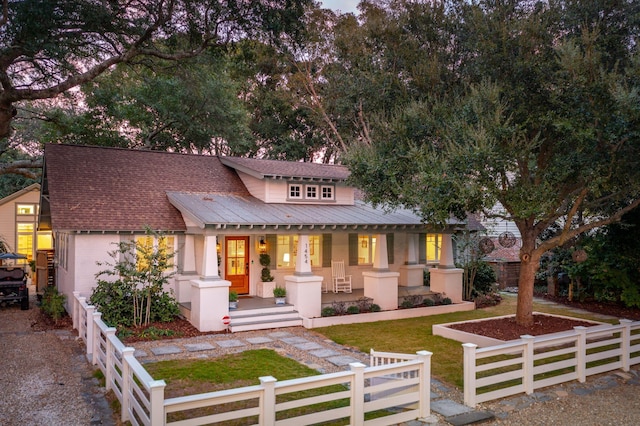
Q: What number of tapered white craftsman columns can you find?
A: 6